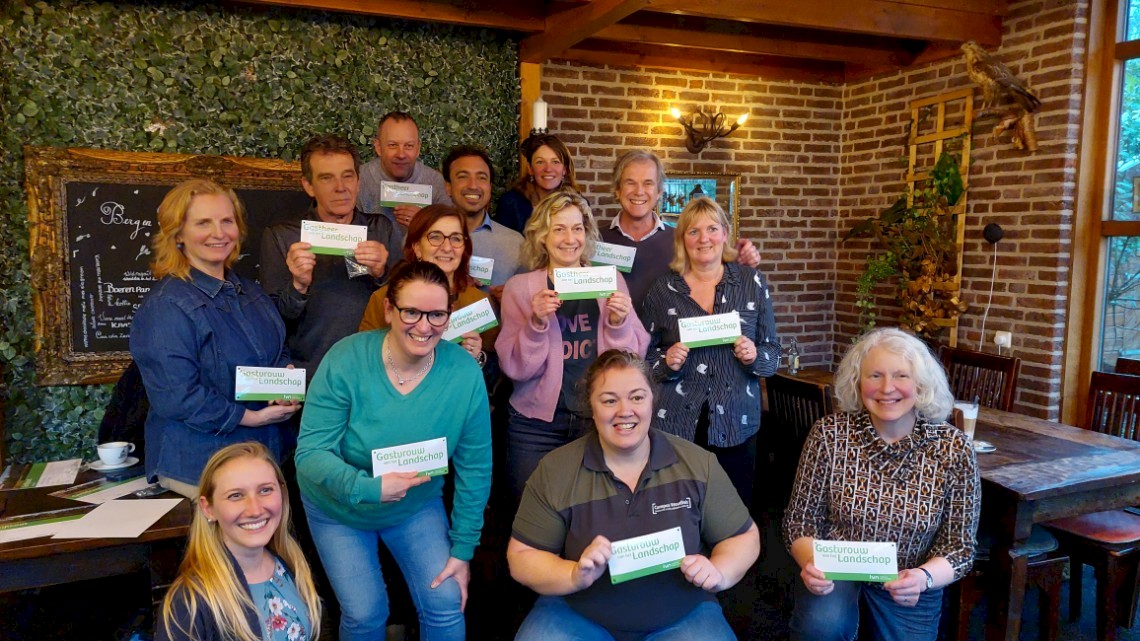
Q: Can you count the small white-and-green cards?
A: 11